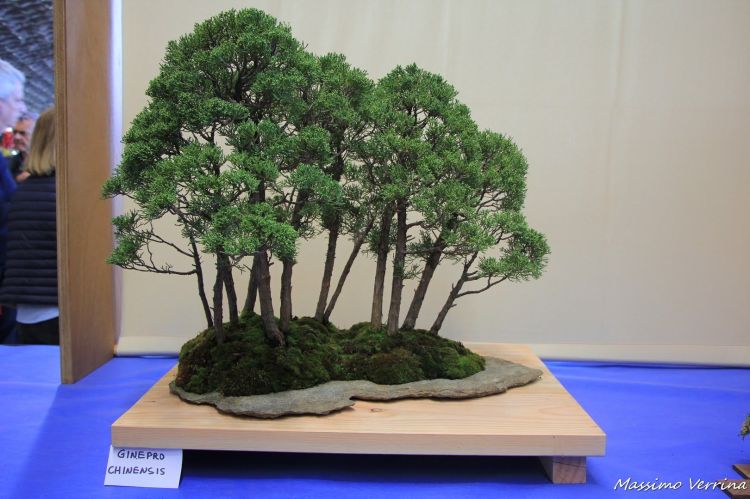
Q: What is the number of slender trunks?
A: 12